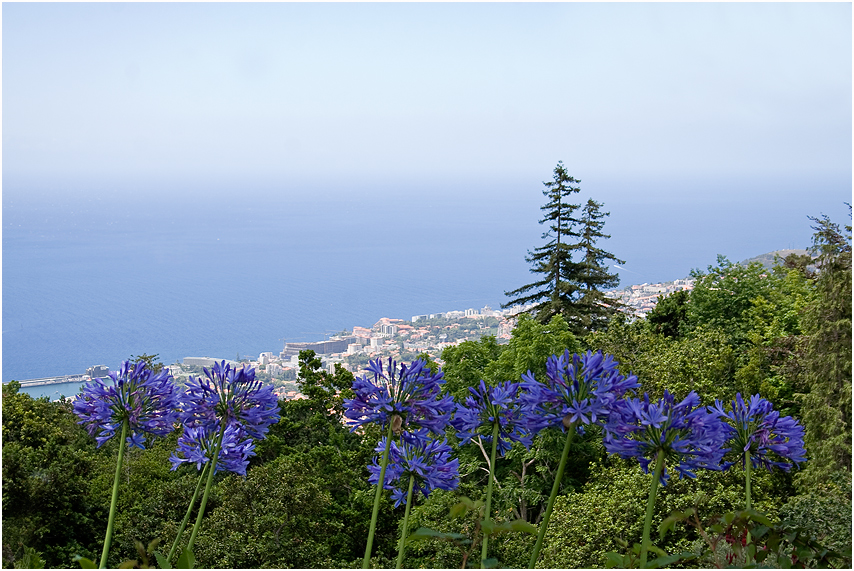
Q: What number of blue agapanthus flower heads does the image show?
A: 9